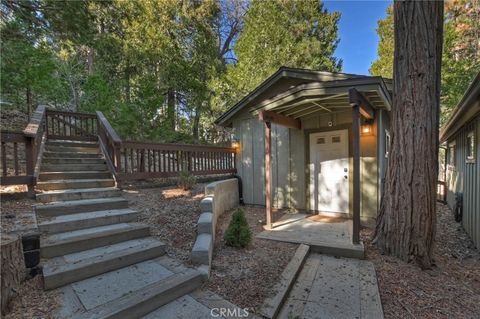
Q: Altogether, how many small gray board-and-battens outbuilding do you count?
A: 1